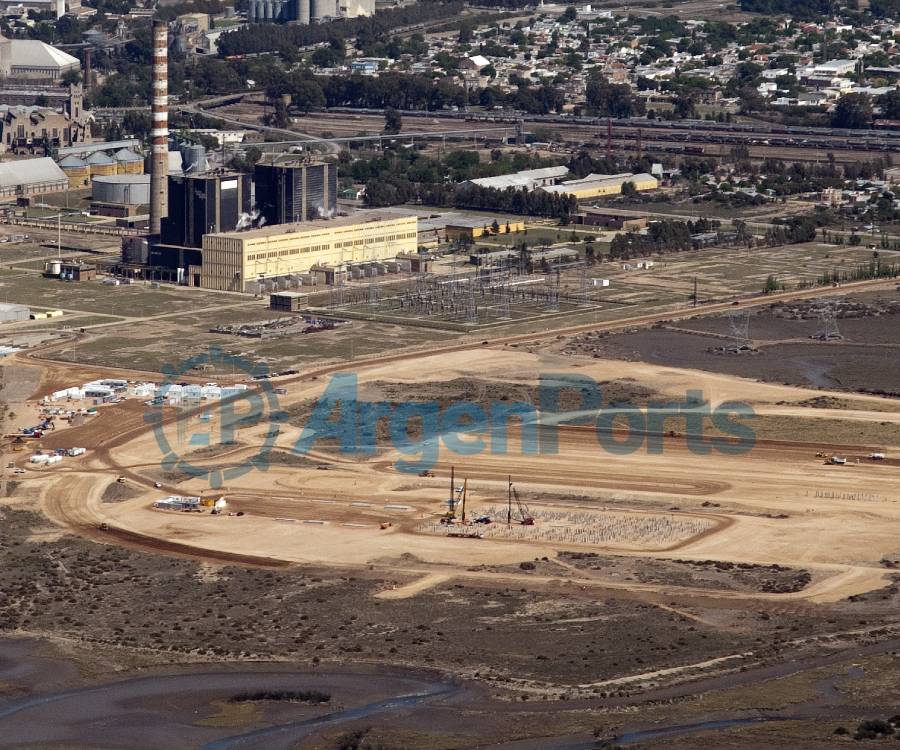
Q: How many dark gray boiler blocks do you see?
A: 2